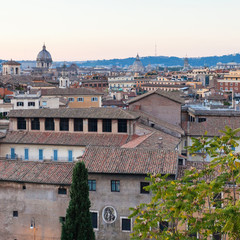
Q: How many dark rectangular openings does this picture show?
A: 8